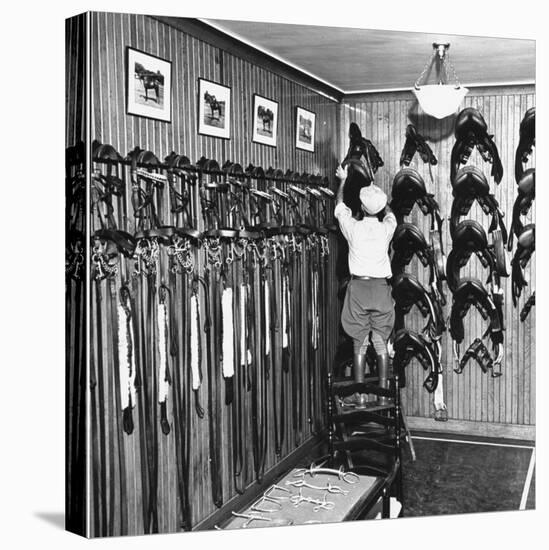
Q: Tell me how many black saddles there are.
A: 12